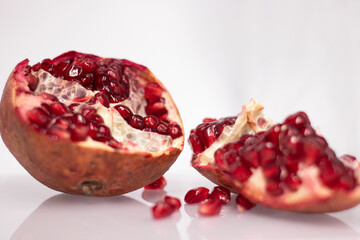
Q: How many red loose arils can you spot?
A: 7